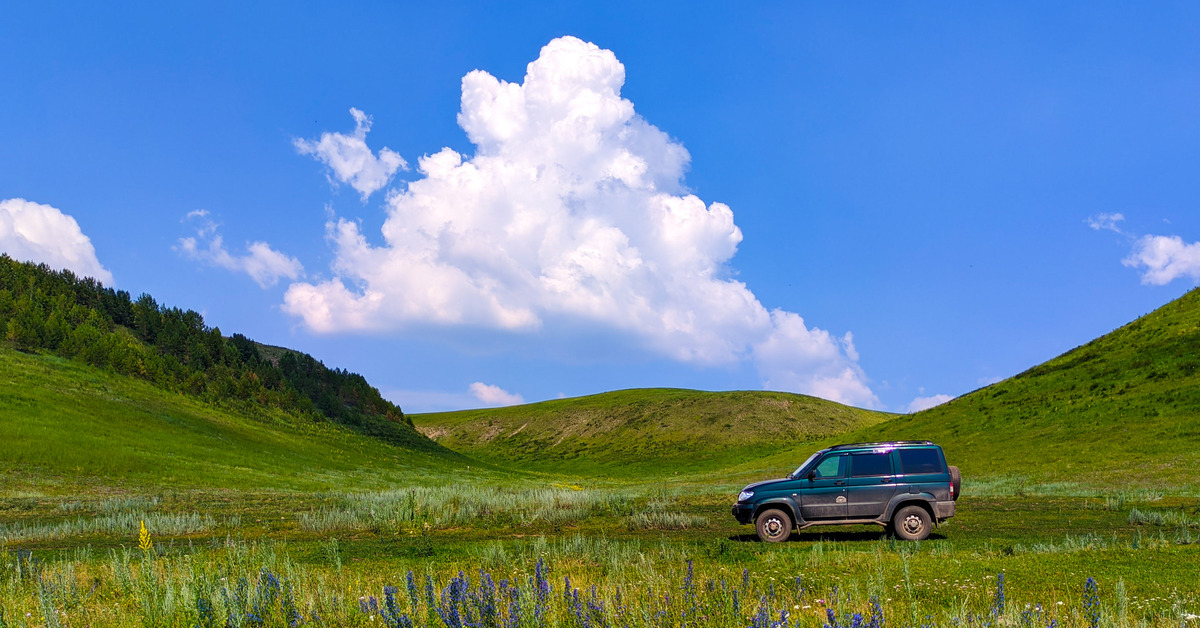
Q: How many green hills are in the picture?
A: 3